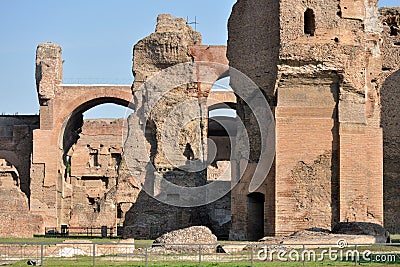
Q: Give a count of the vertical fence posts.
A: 7